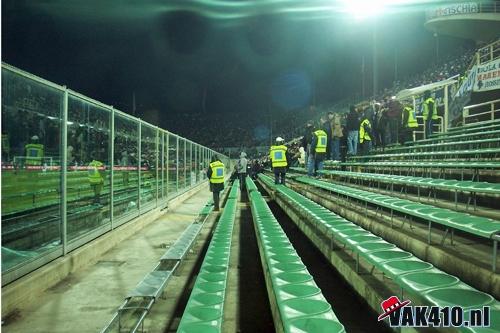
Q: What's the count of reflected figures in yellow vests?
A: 2